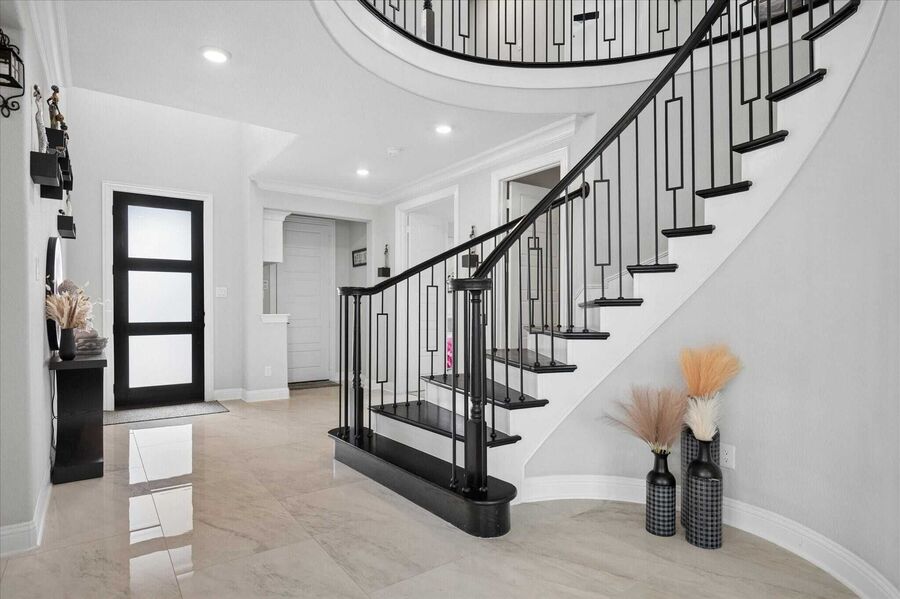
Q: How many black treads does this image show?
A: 12